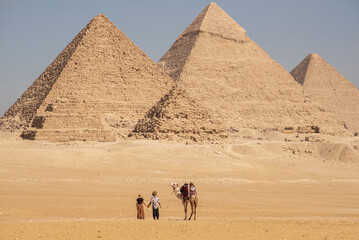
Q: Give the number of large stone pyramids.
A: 3